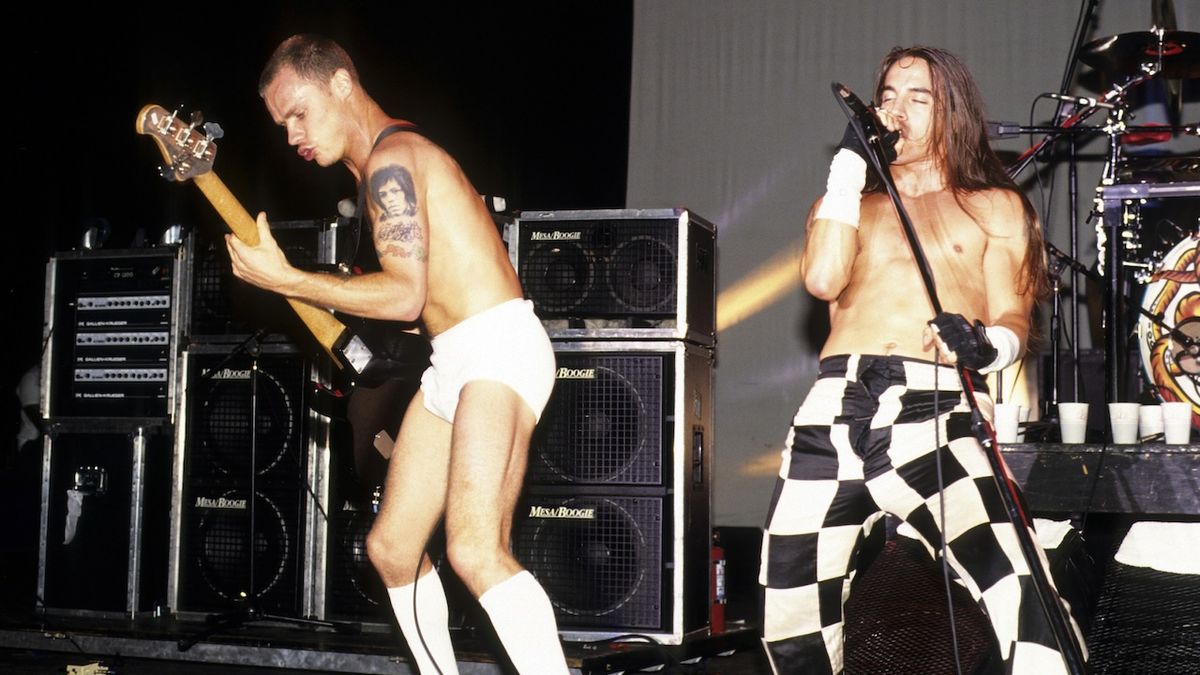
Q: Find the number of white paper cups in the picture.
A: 6